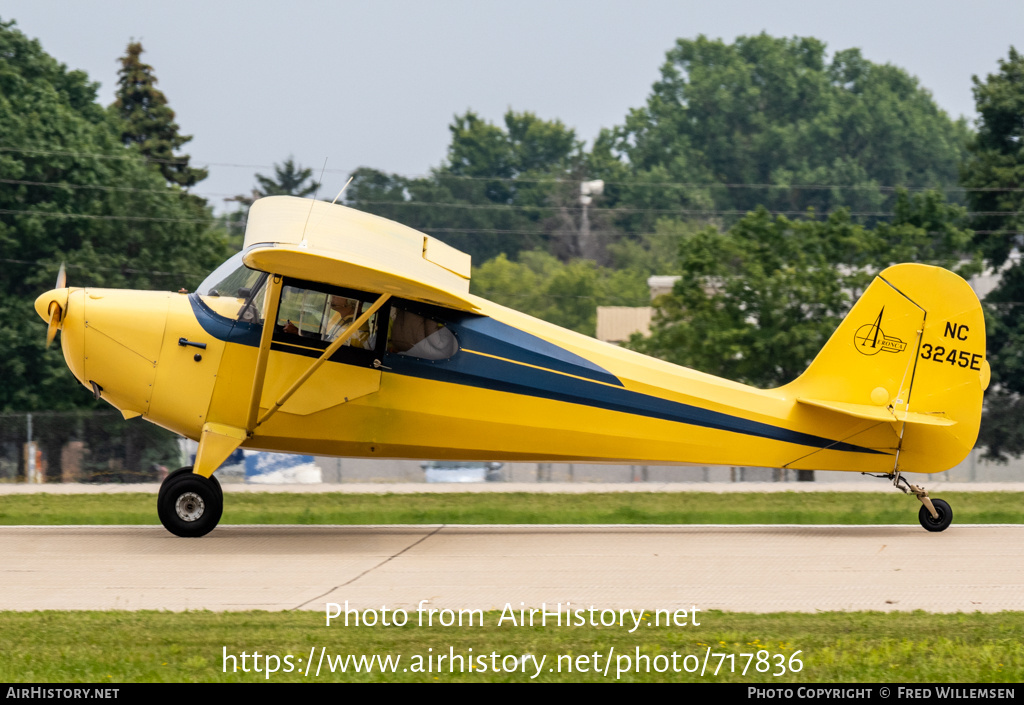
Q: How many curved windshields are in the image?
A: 1